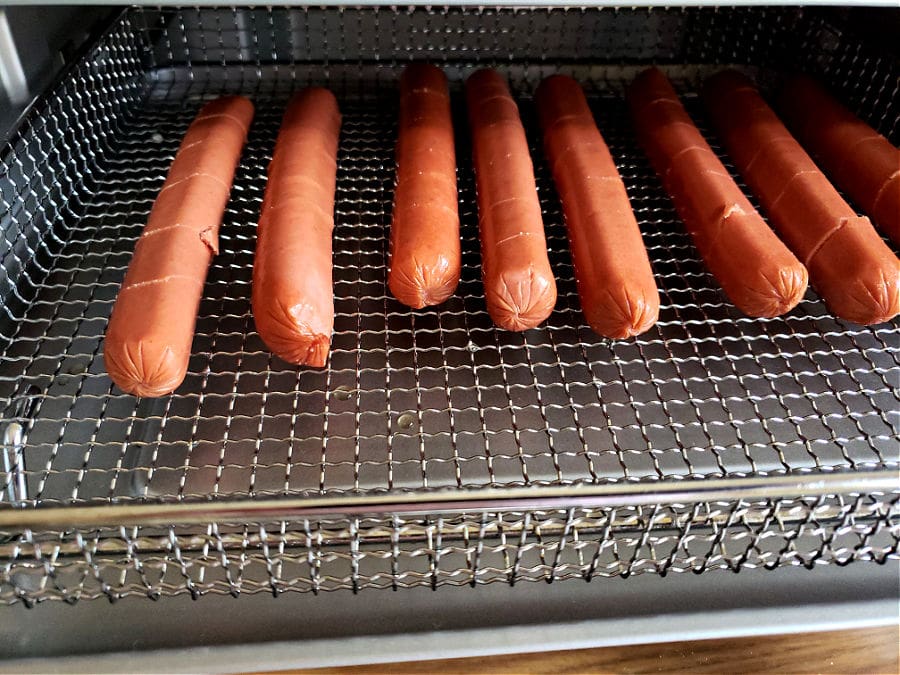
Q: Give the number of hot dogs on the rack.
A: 8